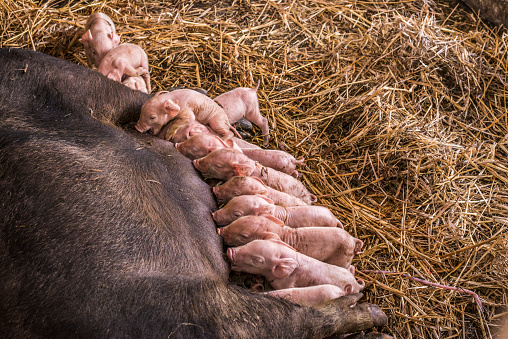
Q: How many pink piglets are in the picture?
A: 13